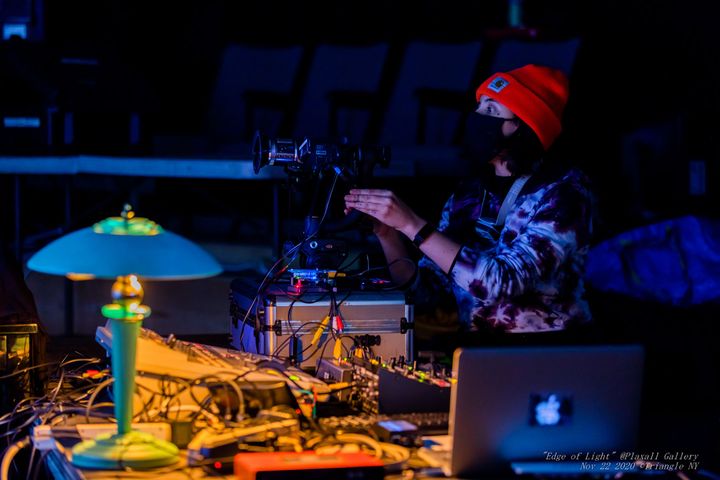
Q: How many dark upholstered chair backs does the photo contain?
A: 4